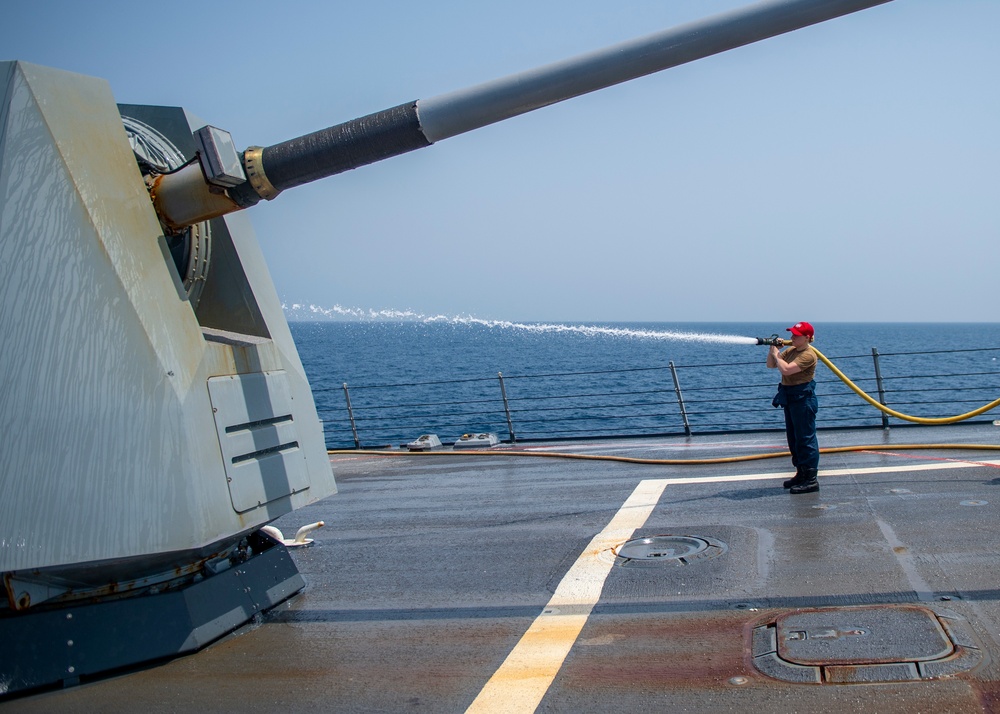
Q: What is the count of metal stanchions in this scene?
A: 4